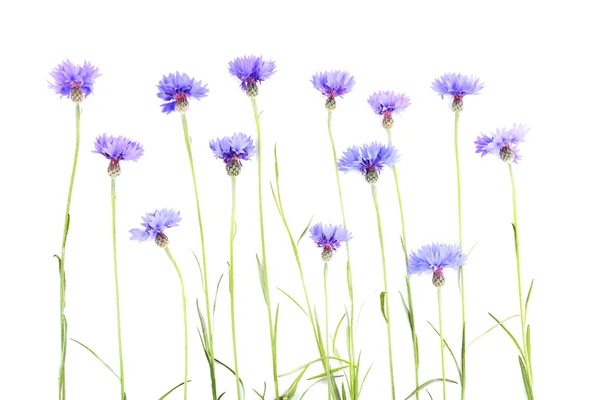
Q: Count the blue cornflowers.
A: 13